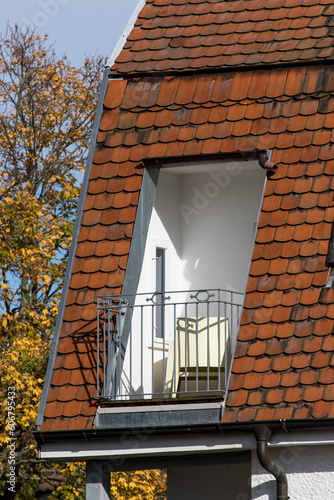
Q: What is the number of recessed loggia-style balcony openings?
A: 1